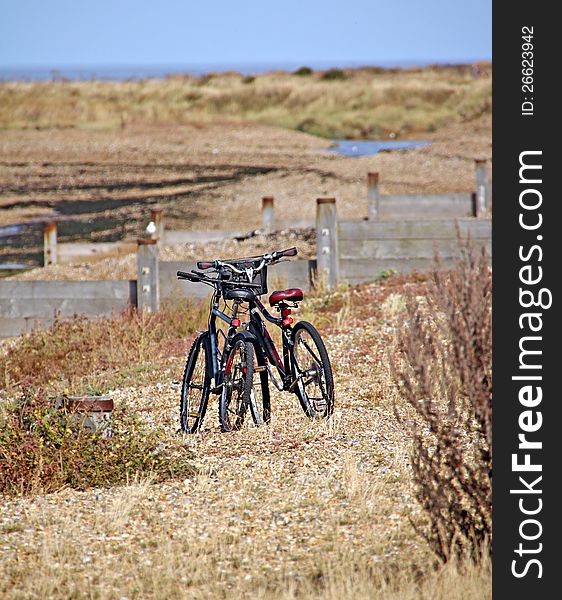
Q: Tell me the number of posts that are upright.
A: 7